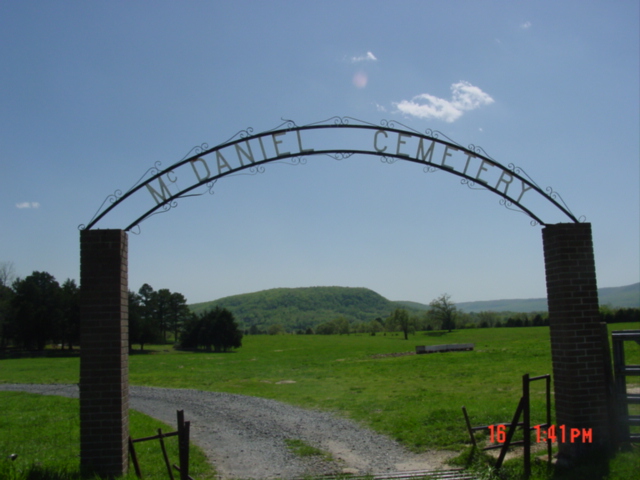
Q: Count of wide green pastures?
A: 1